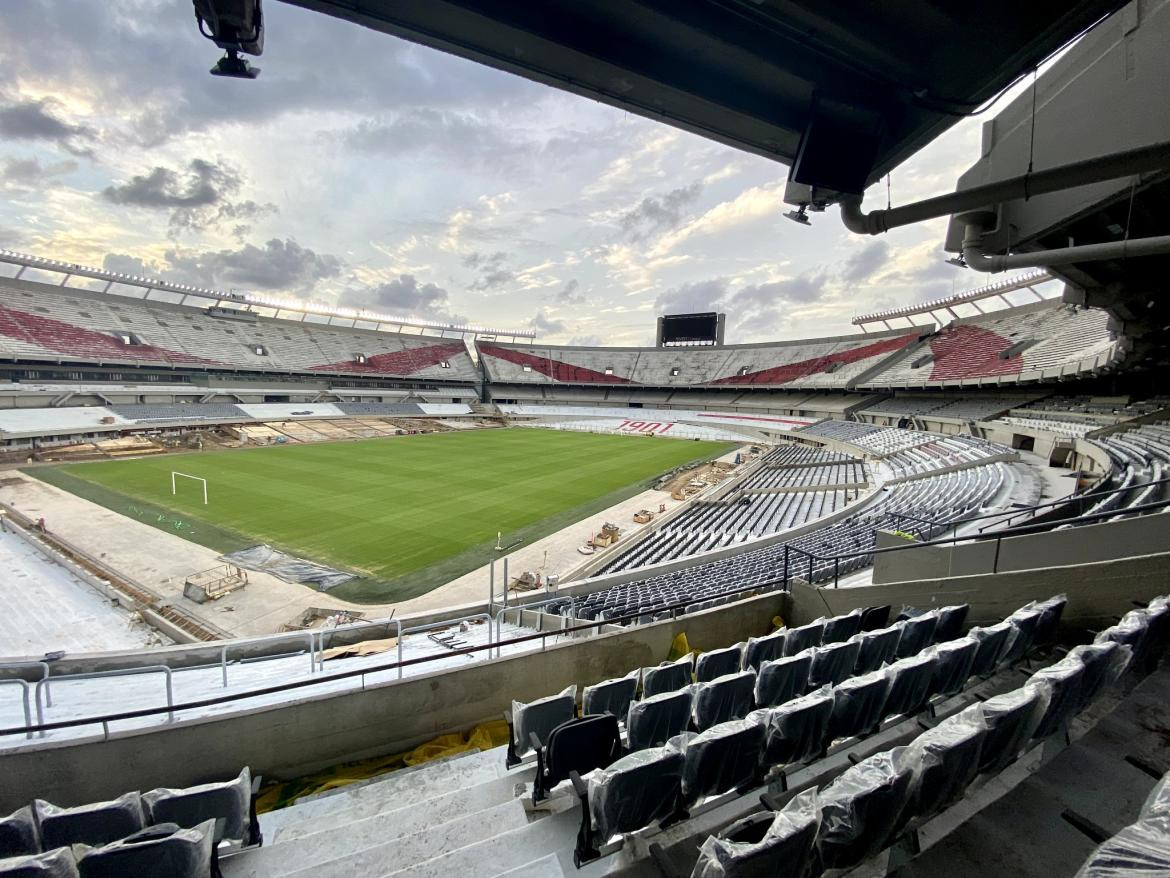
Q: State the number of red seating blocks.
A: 5